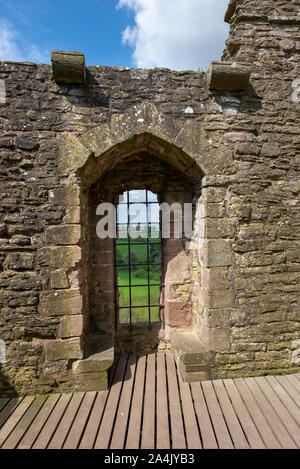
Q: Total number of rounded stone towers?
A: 0